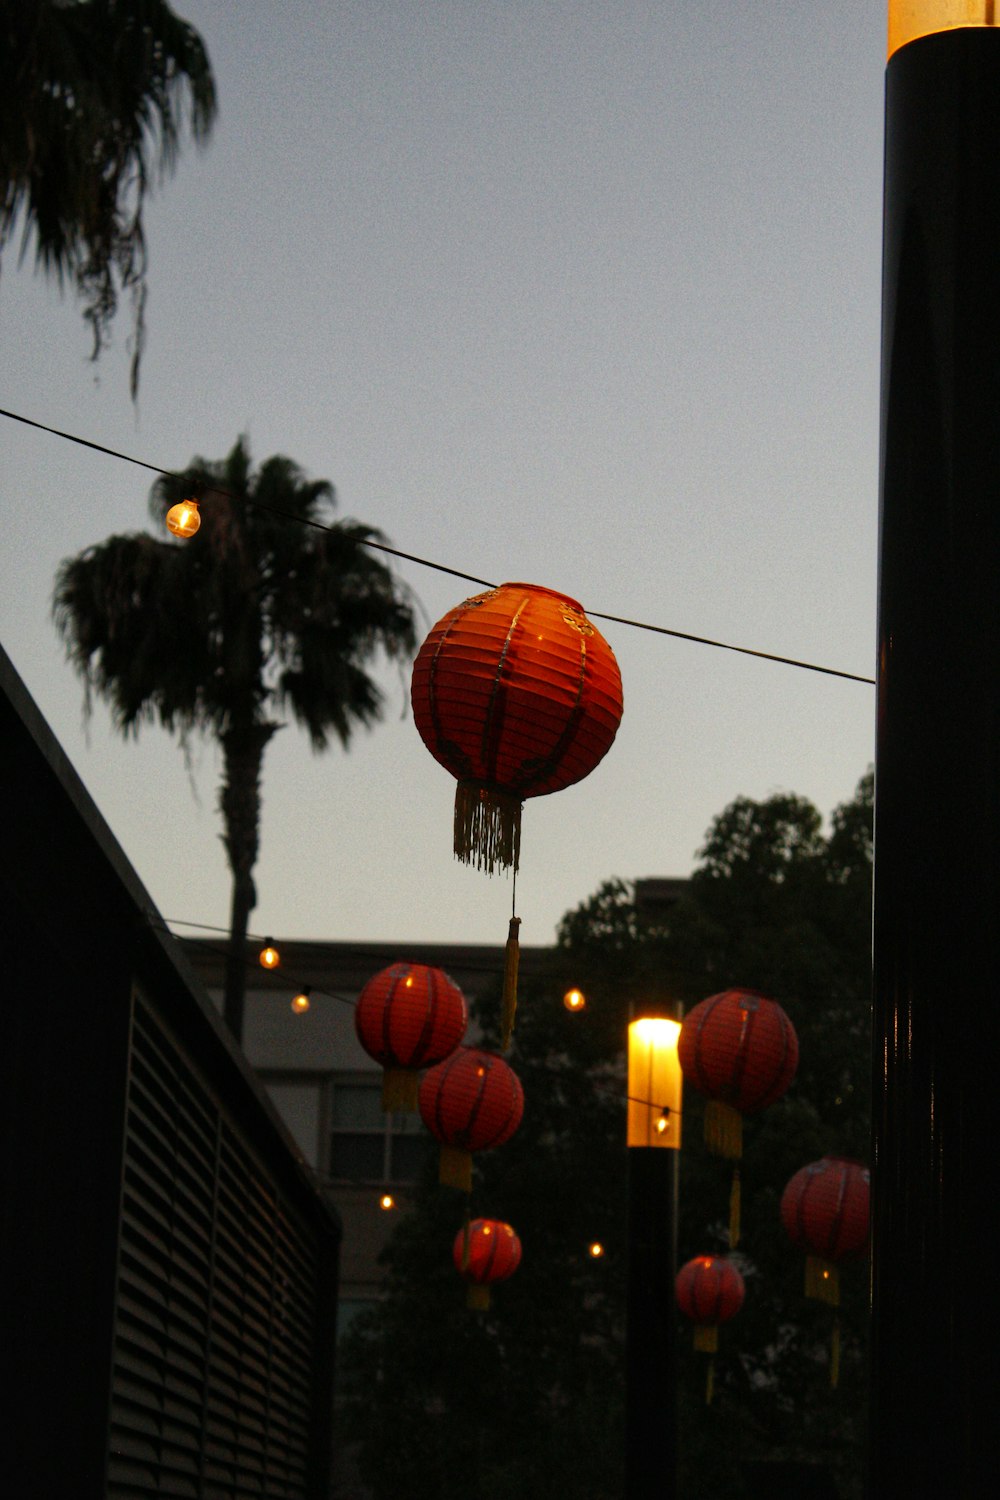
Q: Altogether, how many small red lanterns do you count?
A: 6